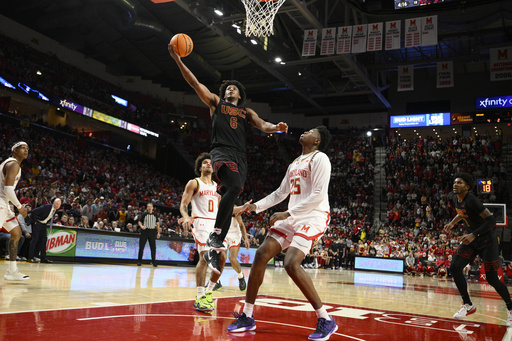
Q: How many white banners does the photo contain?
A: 11